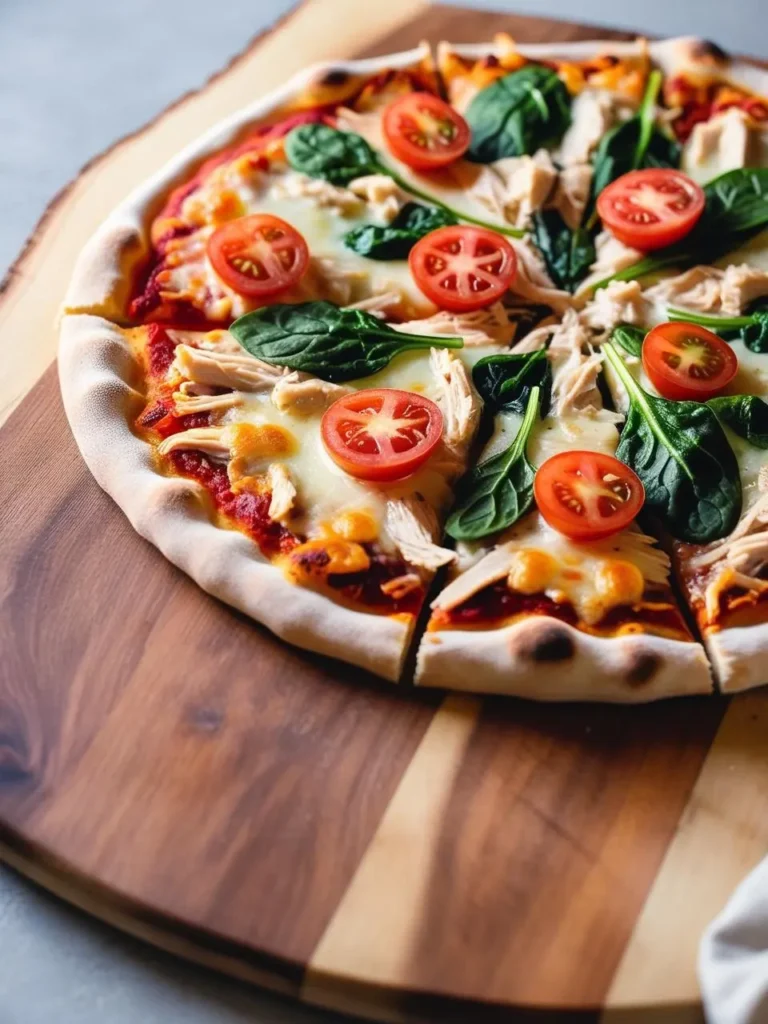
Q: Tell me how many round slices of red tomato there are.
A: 7